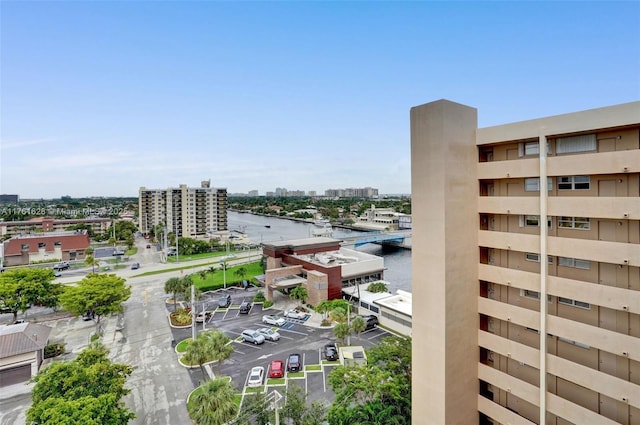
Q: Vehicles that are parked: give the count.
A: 12